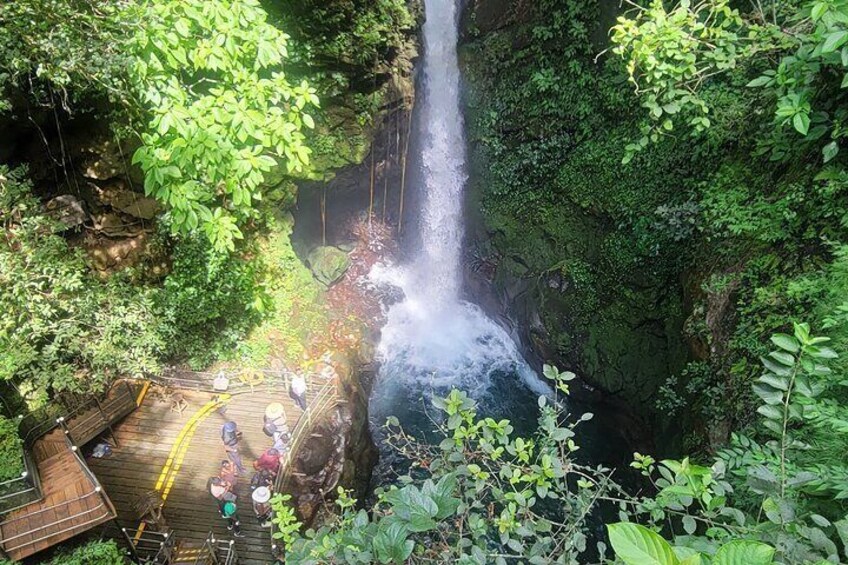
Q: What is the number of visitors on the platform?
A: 10